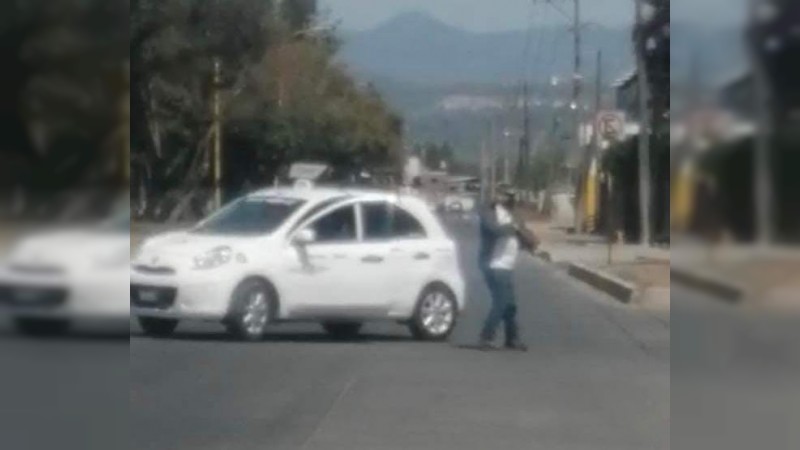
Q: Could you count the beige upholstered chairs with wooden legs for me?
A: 0